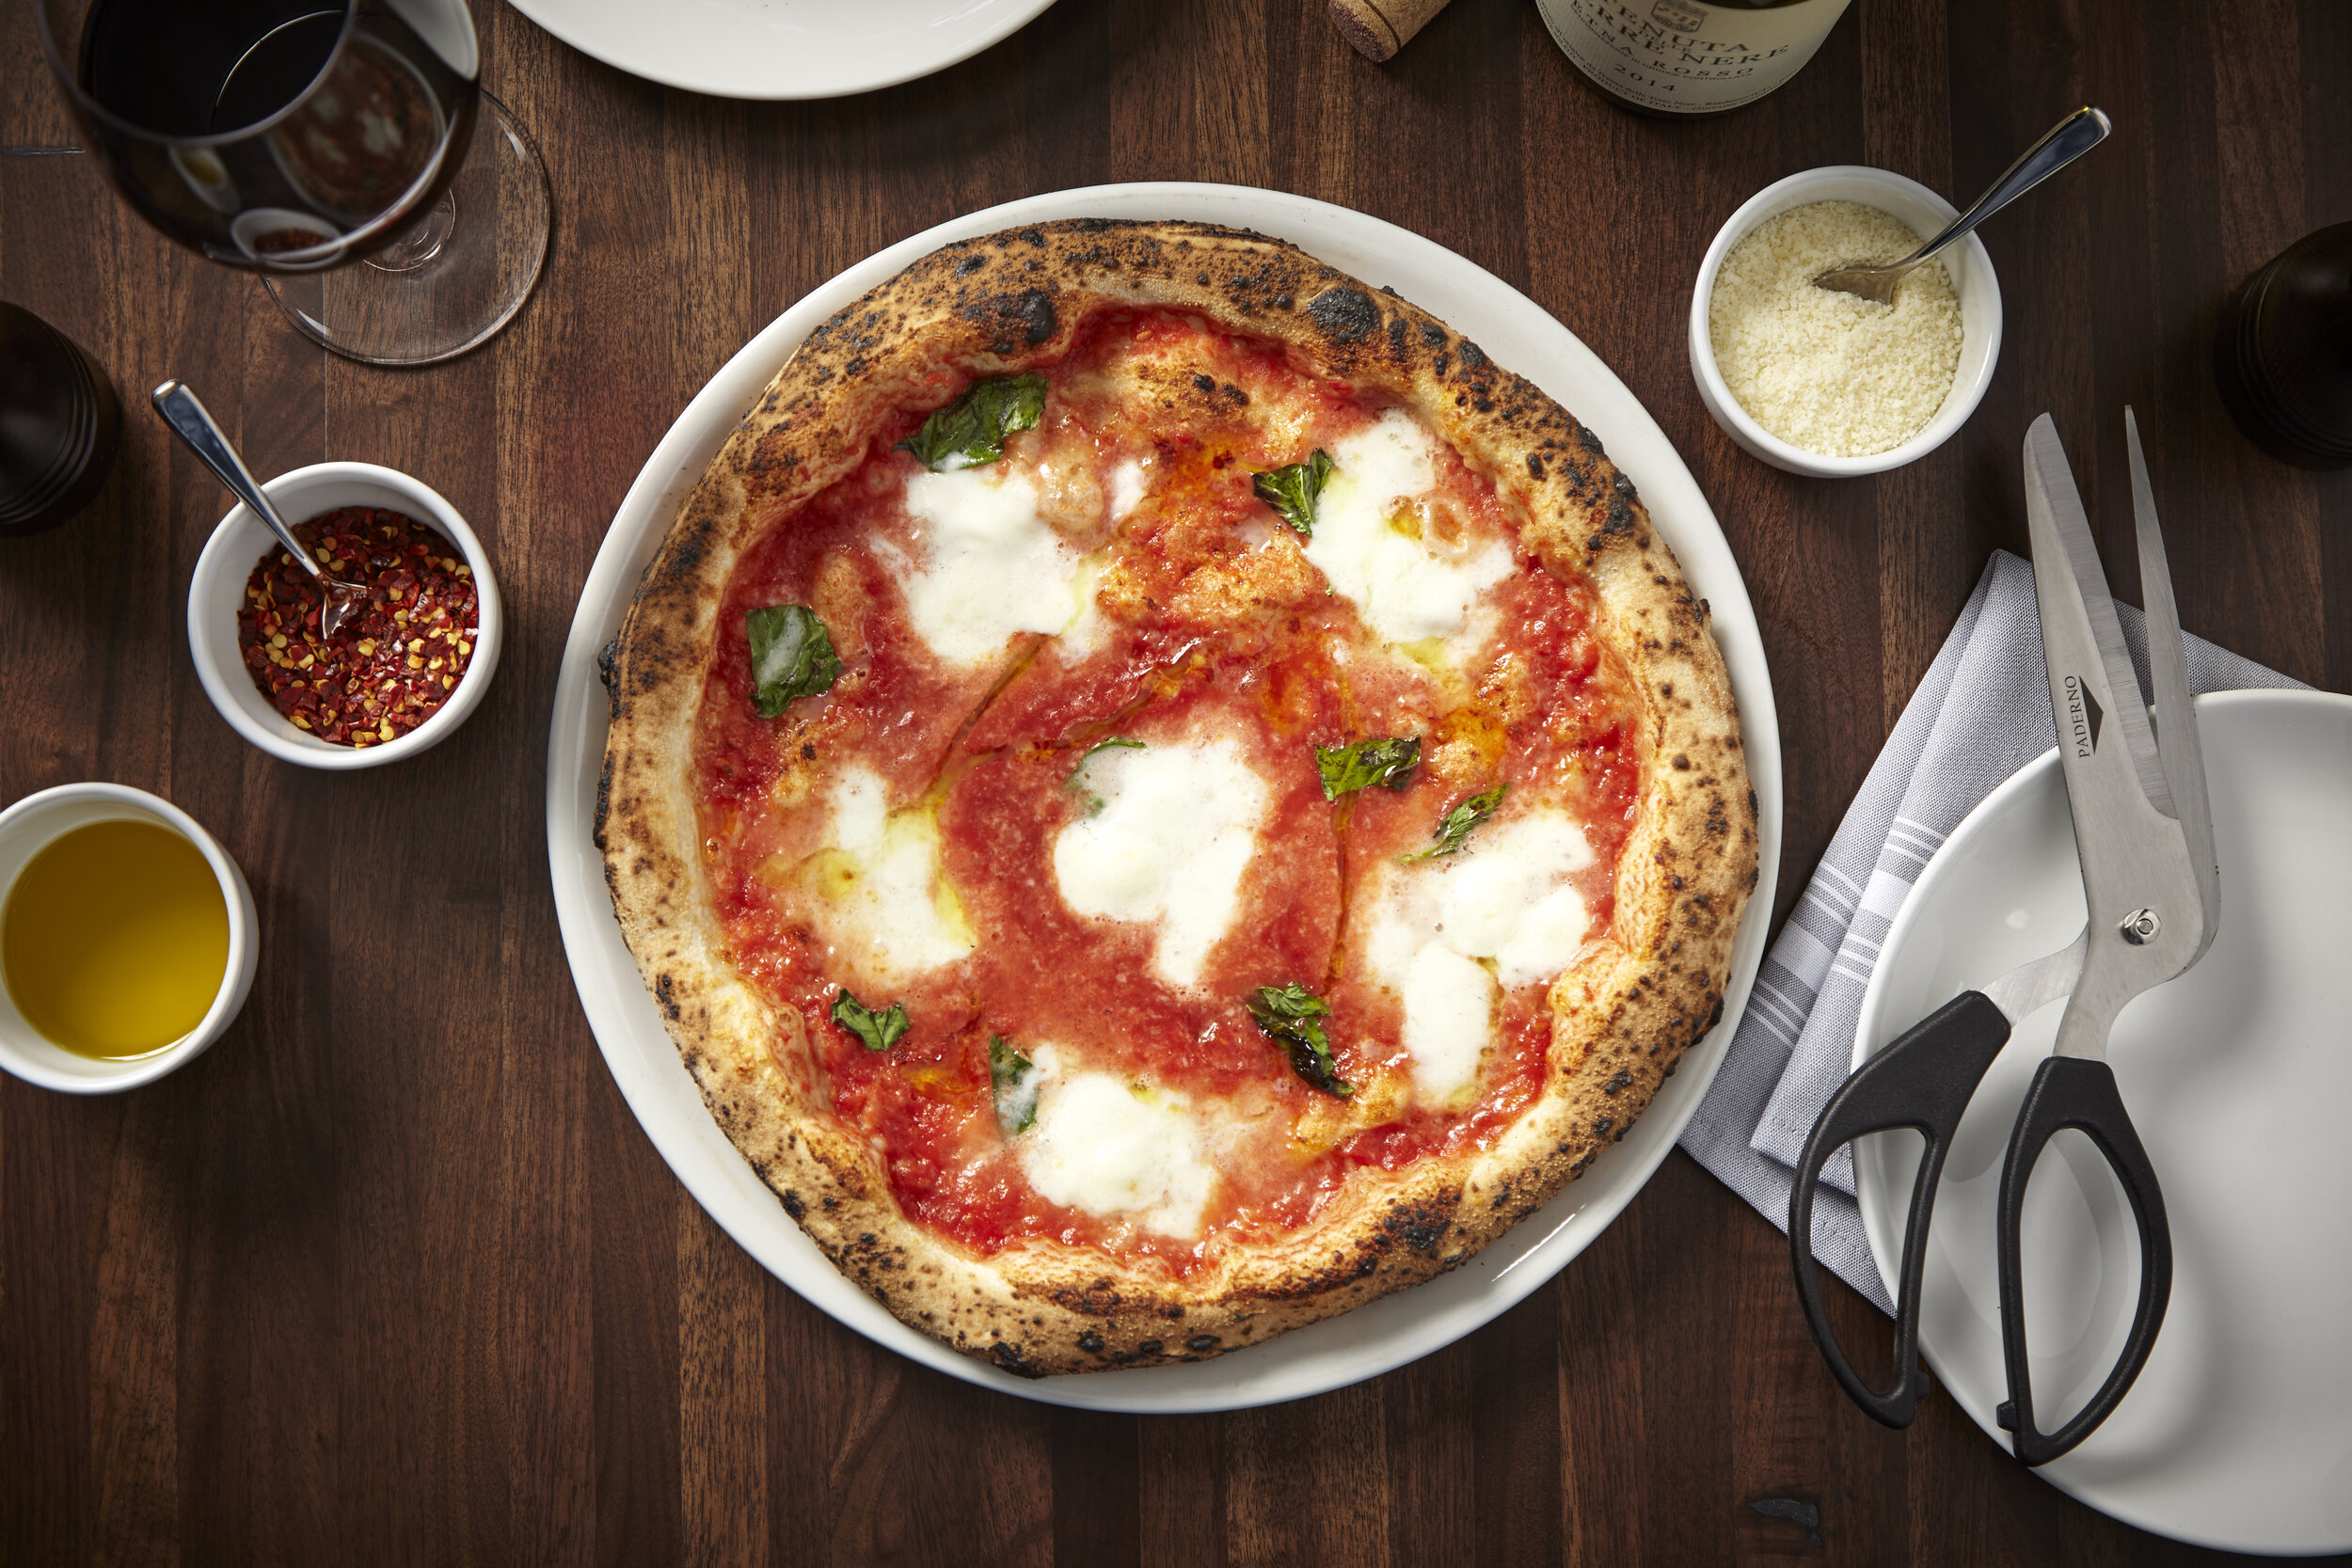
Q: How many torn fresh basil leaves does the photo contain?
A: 9